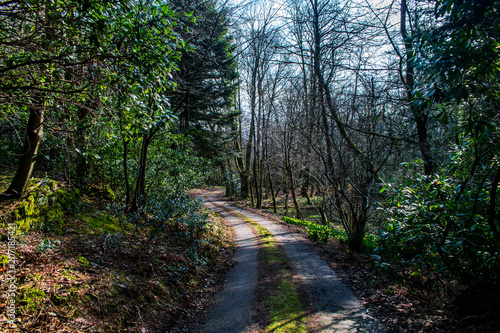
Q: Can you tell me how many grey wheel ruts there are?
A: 2